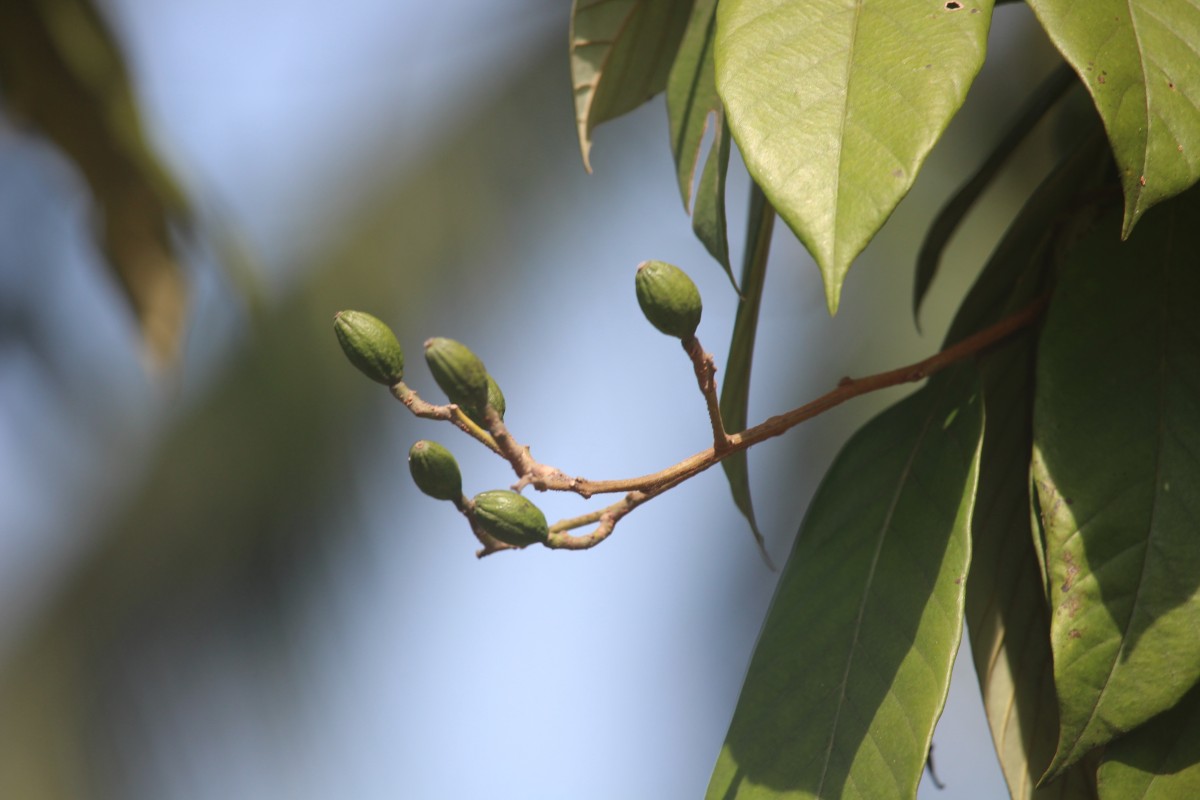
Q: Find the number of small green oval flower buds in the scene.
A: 6